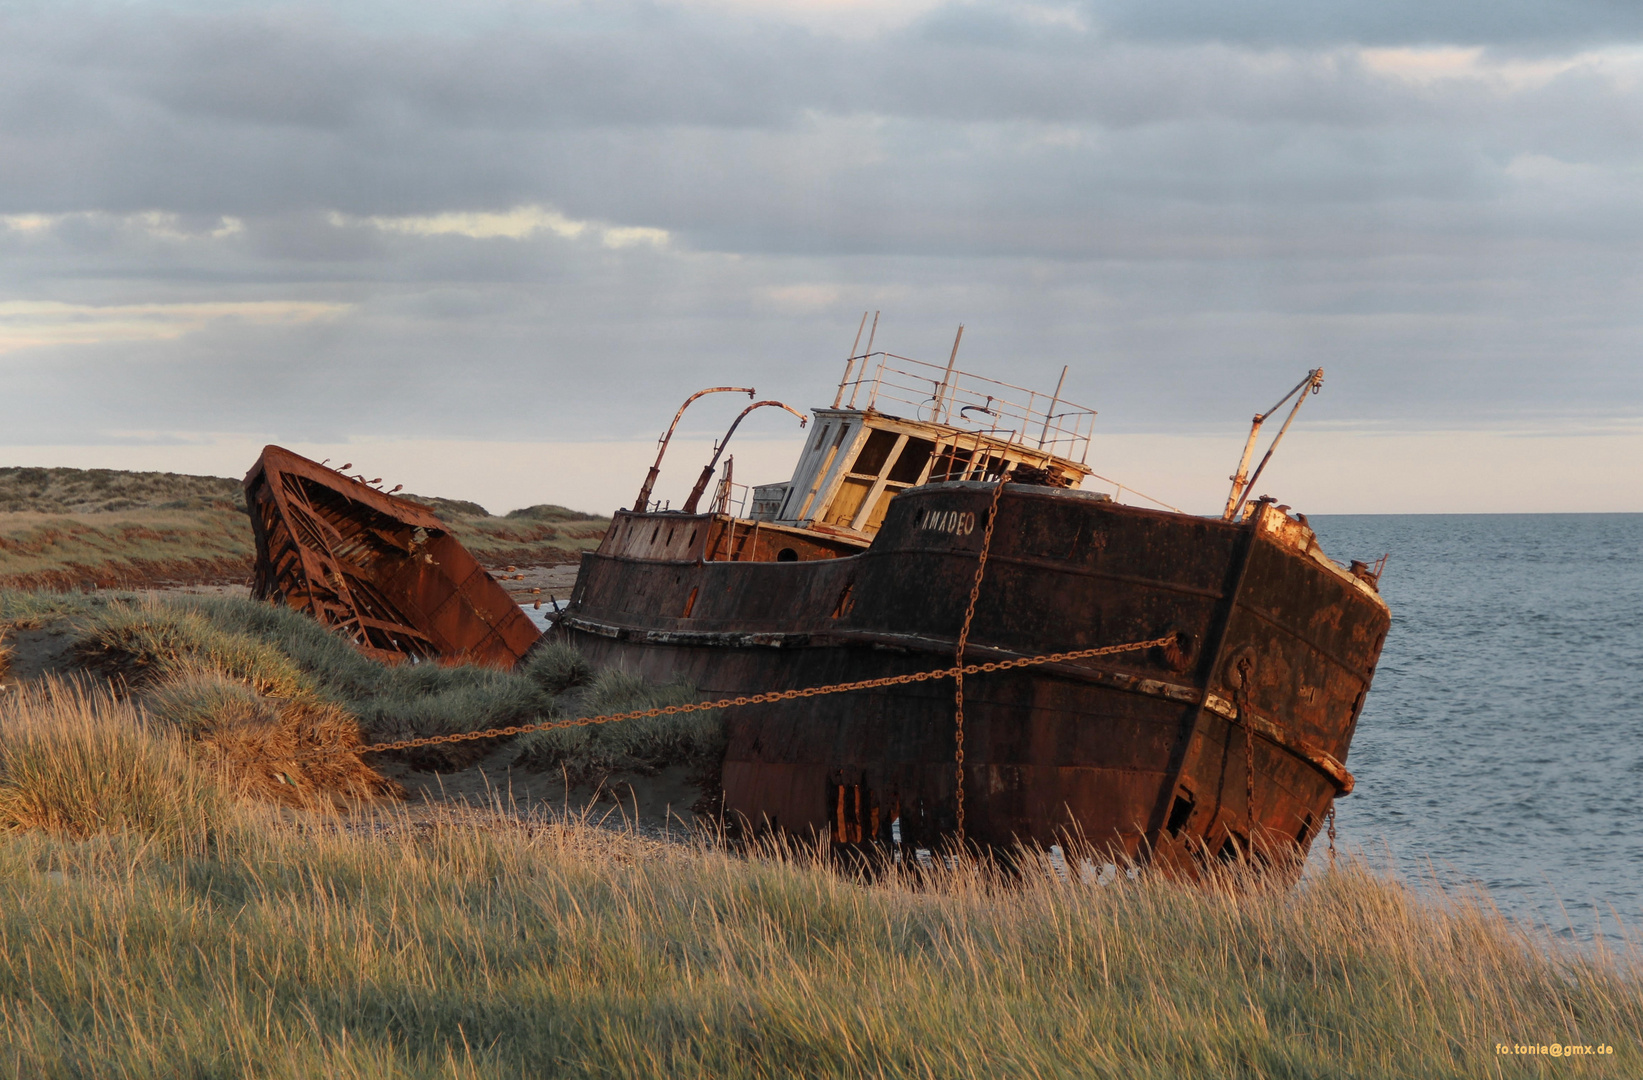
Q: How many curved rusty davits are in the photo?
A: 2